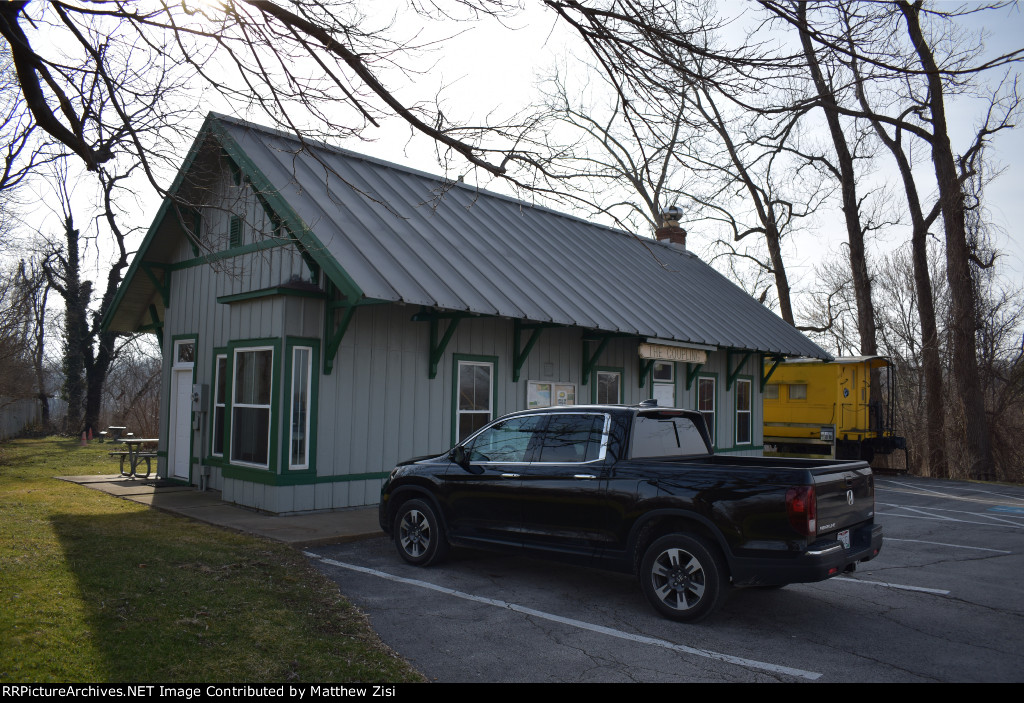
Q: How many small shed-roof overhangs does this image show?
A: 1